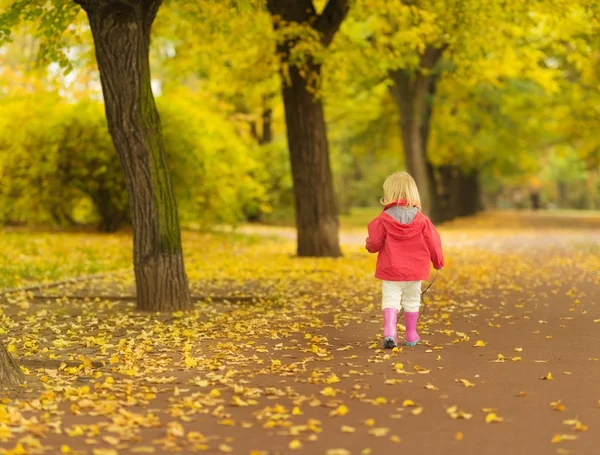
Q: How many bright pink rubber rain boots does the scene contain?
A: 2